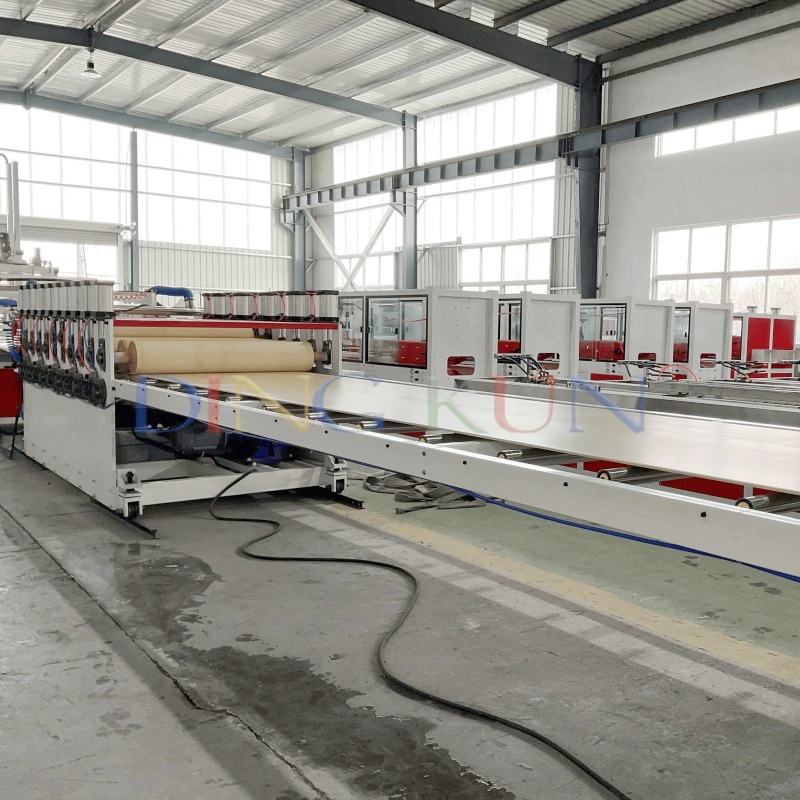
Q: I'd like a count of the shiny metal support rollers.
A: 11